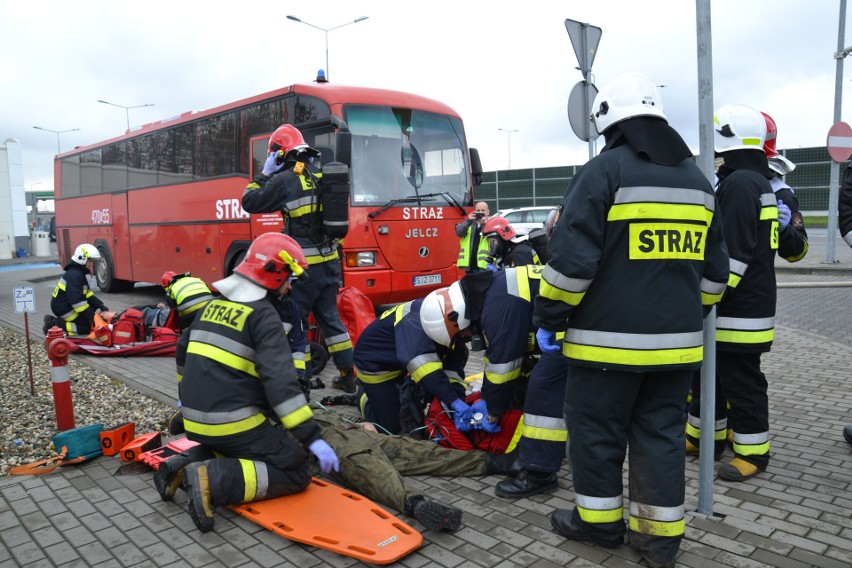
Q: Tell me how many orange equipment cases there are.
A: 2